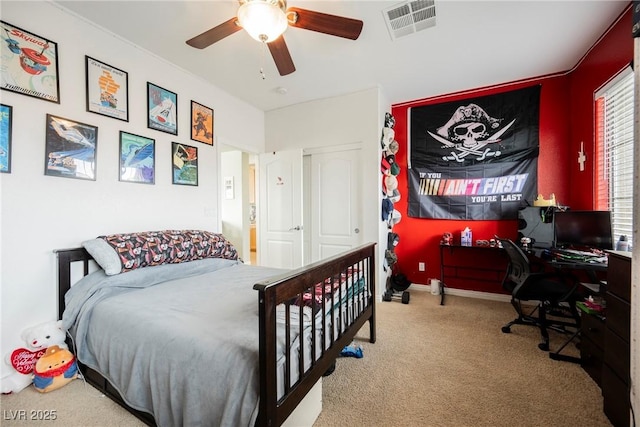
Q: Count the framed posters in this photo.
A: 8